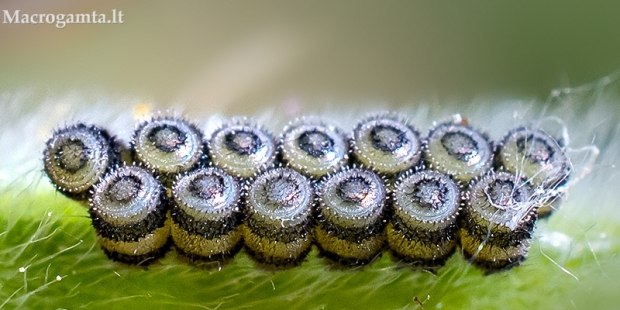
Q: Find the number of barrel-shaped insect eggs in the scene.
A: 13